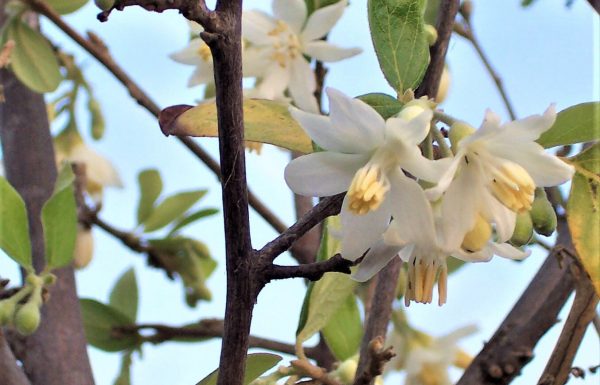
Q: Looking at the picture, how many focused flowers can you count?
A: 3